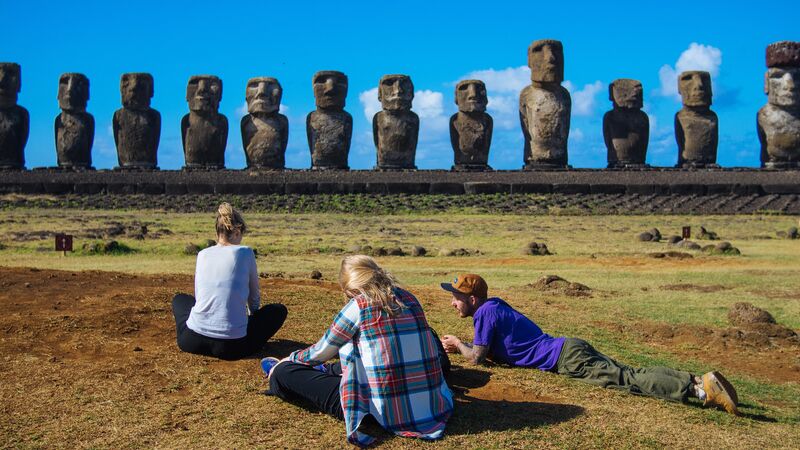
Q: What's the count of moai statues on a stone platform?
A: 12